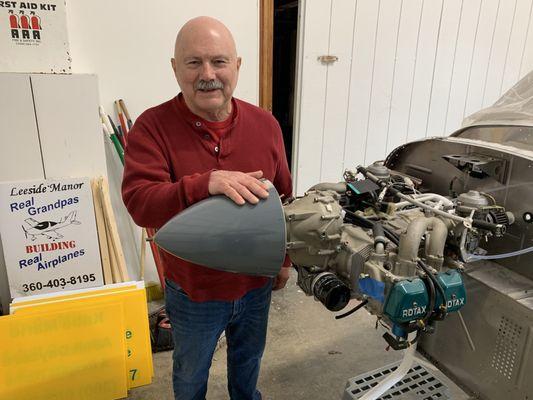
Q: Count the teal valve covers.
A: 2